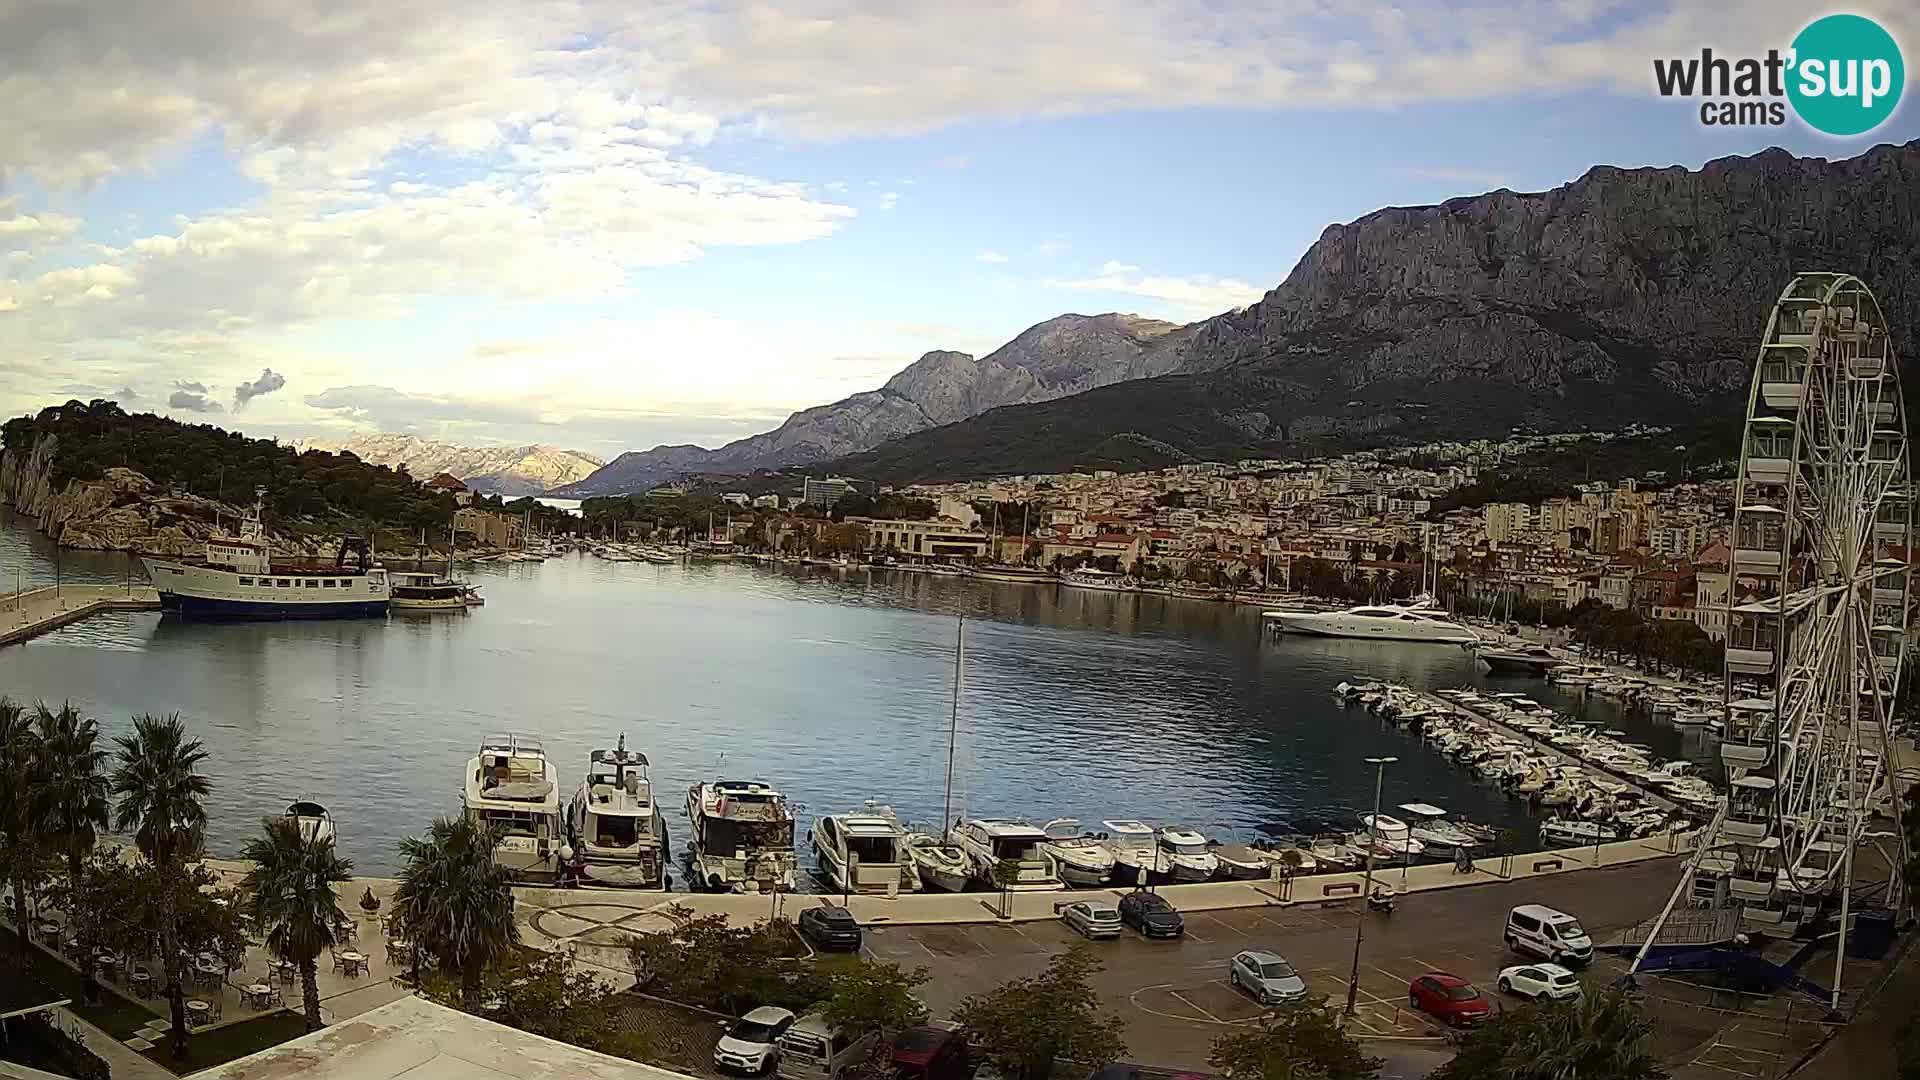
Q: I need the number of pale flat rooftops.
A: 1